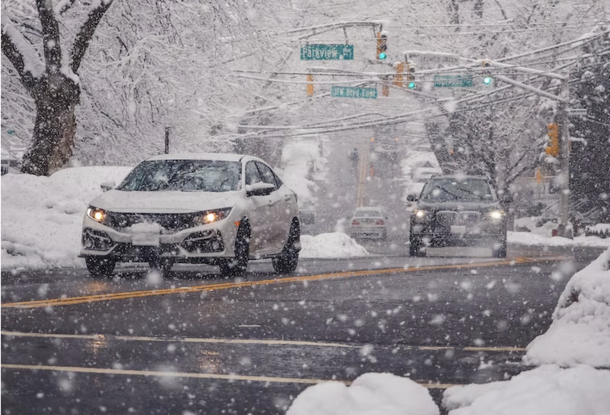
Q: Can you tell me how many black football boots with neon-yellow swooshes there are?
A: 0